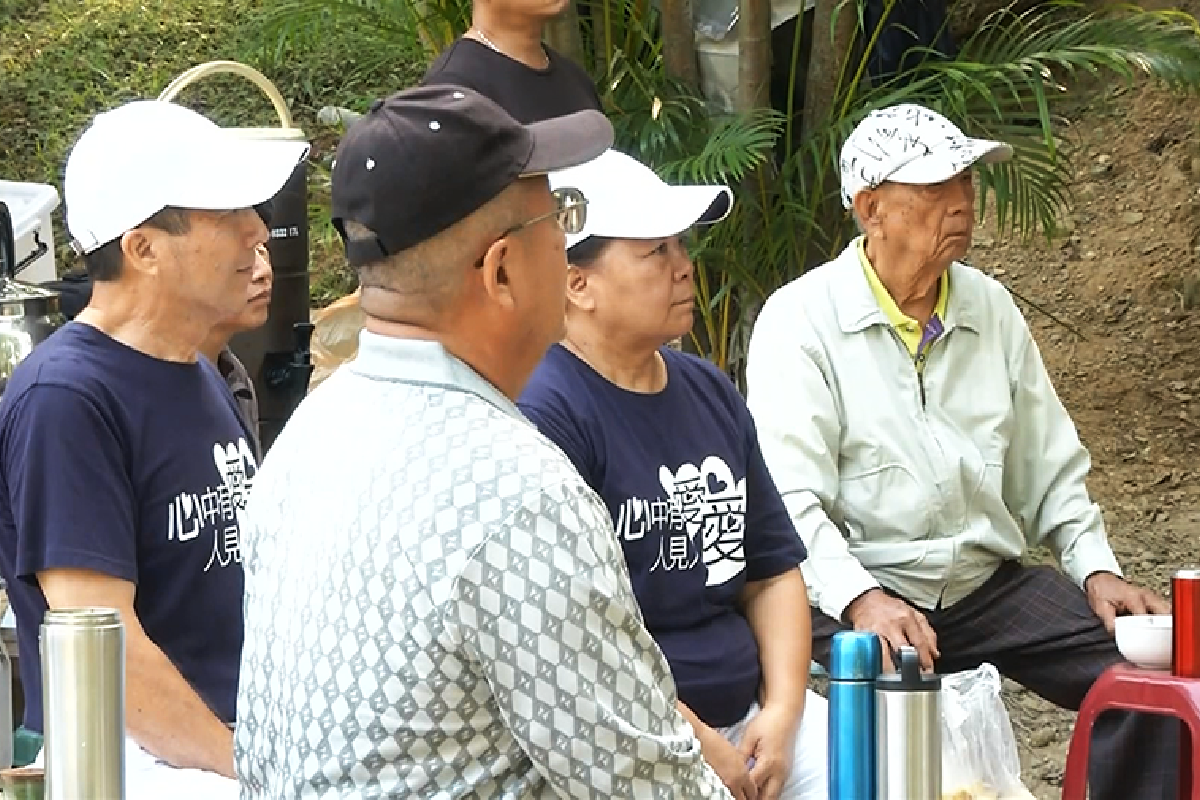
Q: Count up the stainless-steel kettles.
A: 1